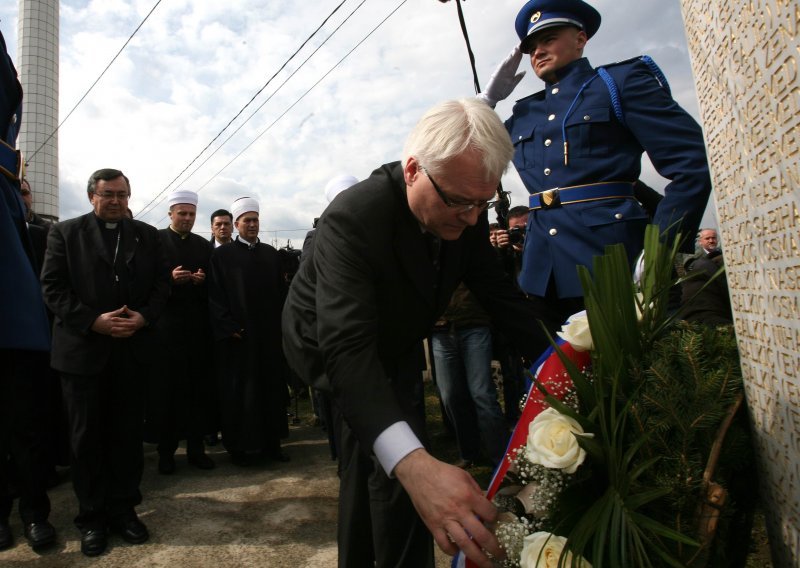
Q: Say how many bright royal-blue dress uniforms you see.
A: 2